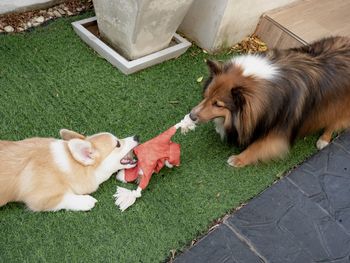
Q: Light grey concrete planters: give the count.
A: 1